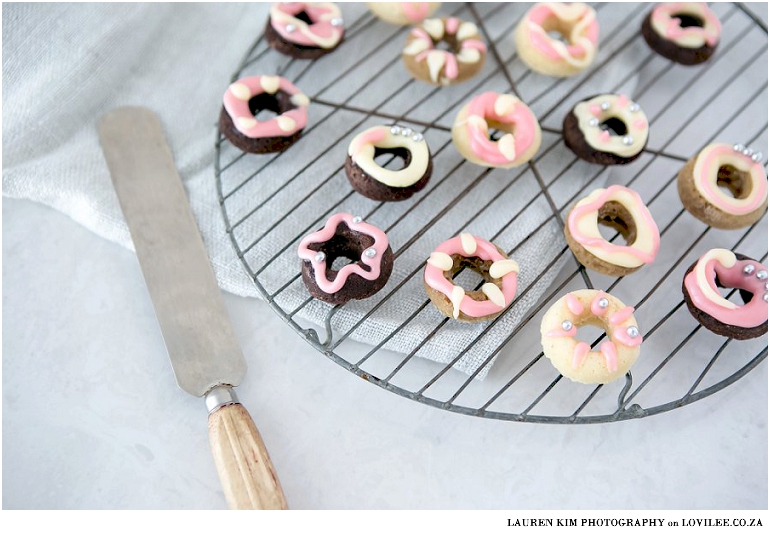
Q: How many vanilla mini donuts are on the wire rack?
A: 4